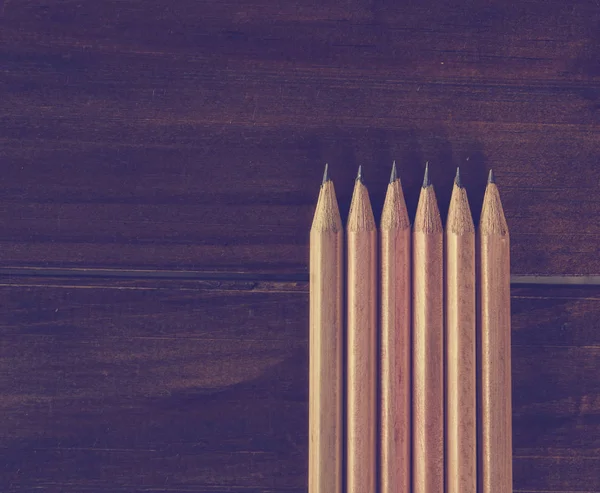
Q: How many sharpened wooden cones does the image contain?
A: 6